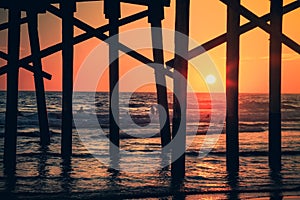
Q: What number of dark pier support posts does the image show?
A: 8